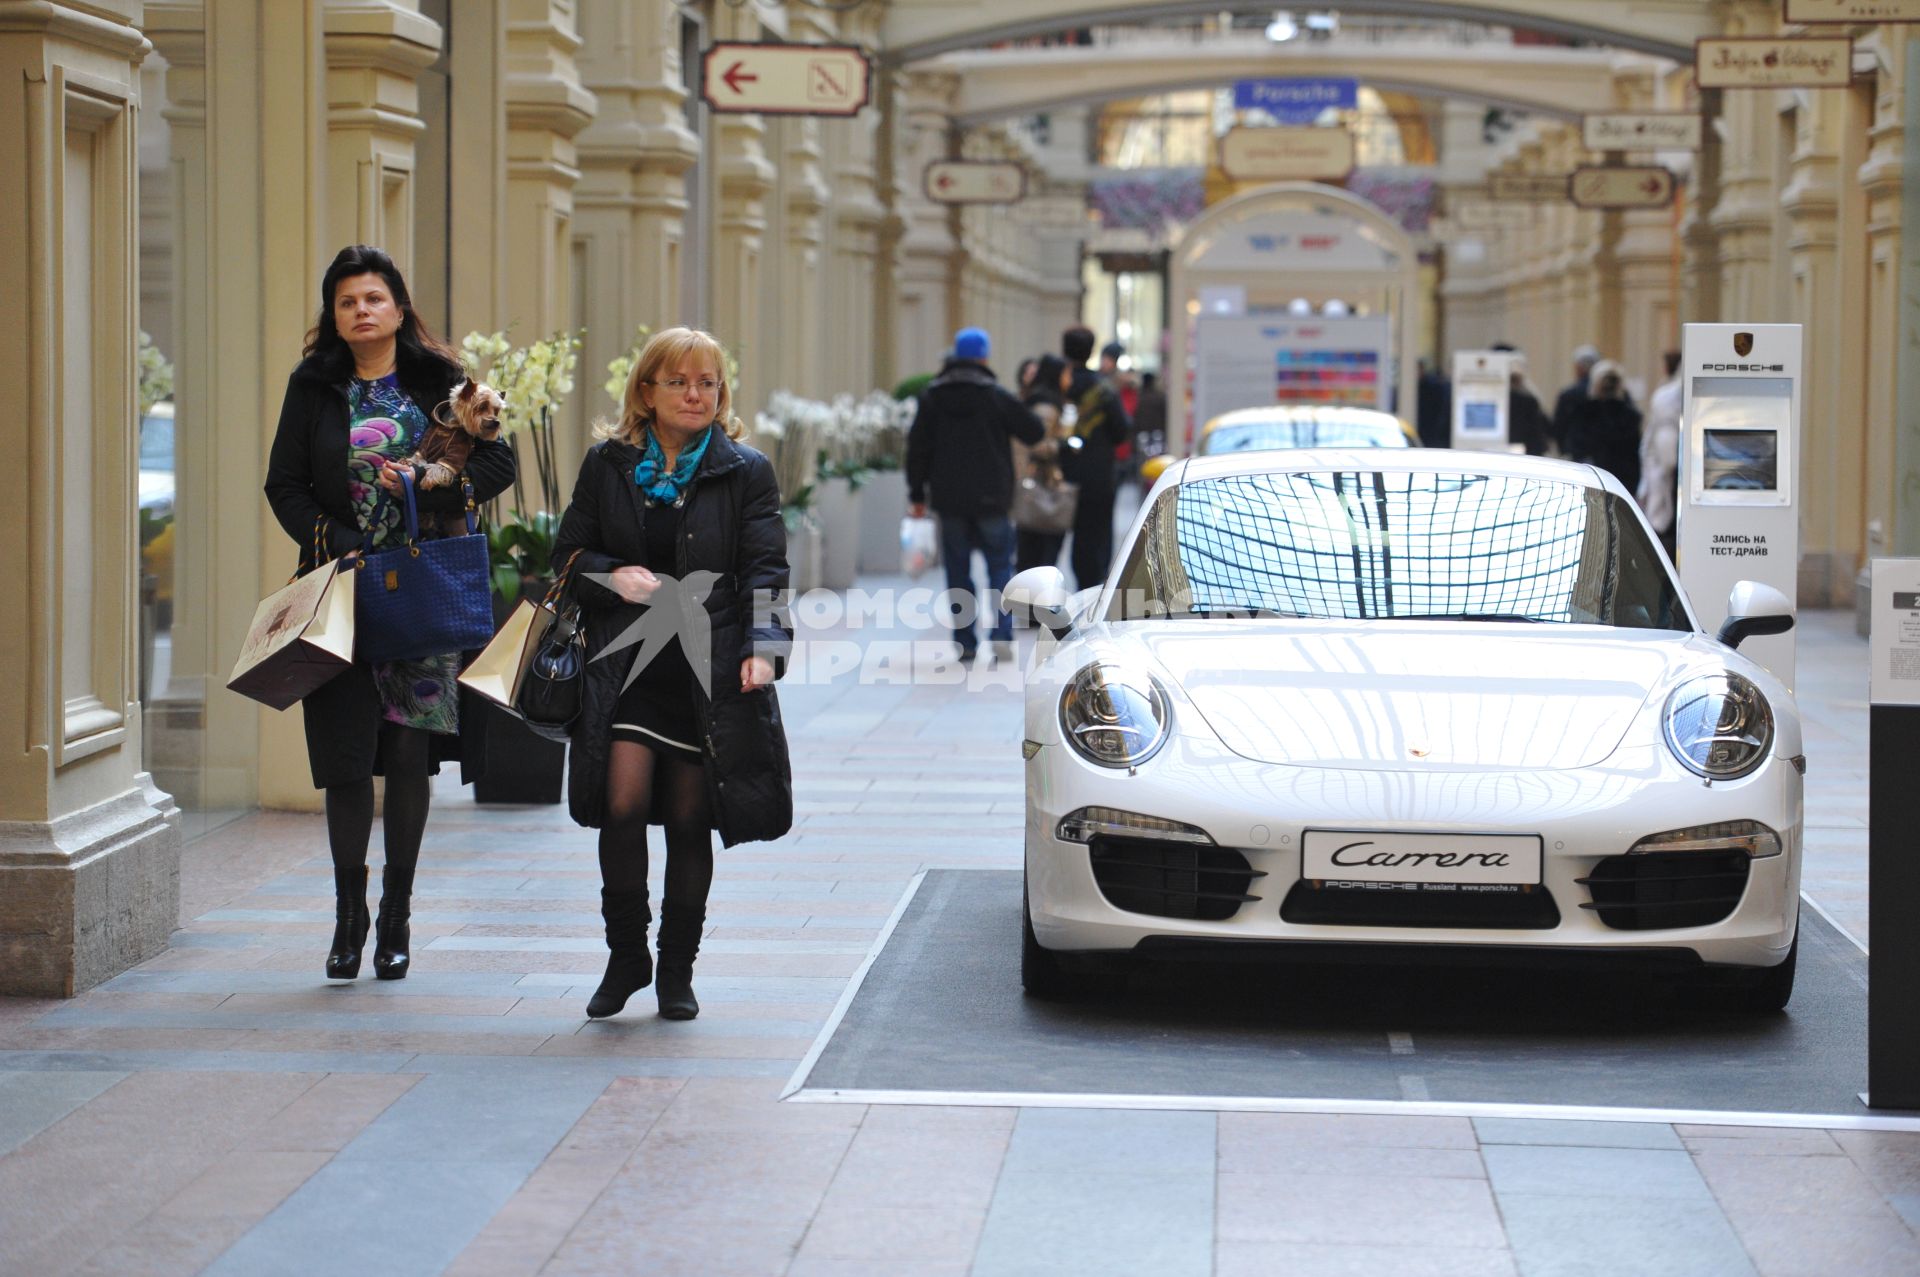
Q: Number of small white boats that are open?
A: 0